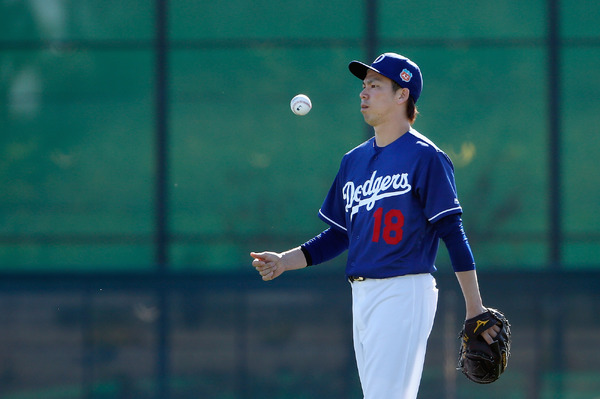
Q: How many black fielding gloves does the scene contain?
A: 1